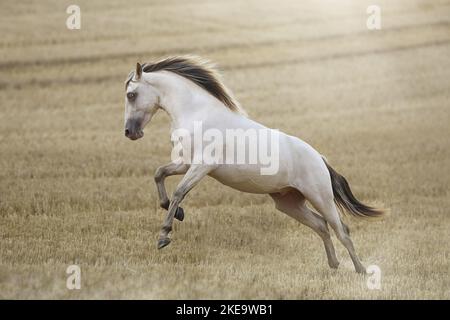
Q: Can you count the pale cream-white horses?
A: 1